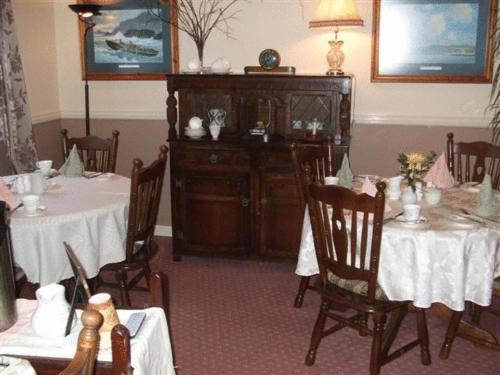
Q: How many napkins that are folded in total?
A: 6